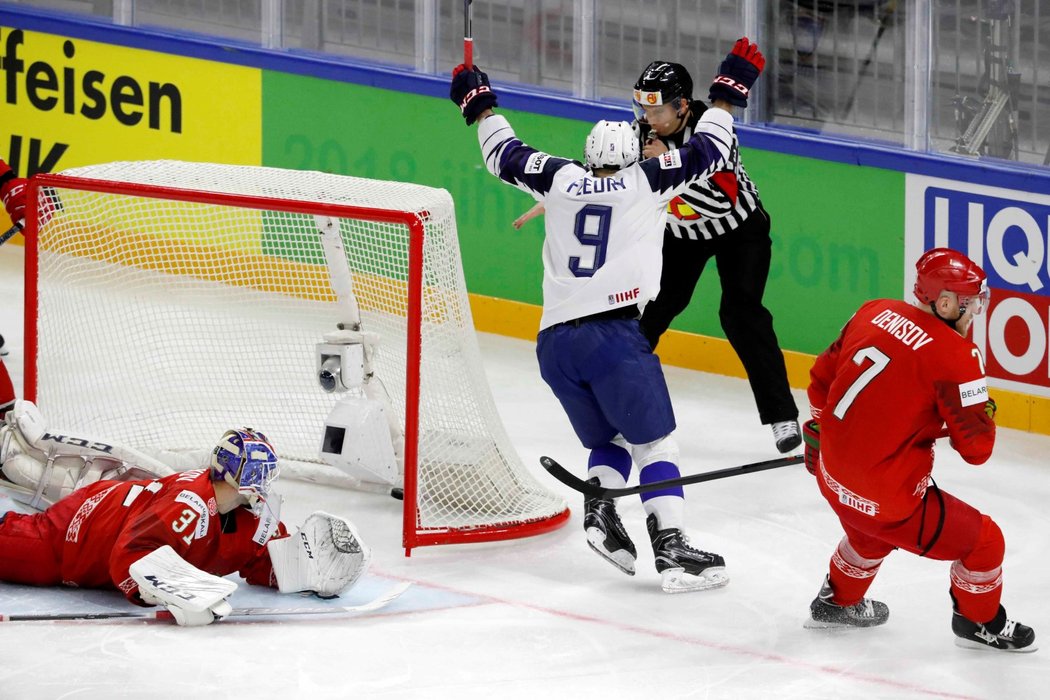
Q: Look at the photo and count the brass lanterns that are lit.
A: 0